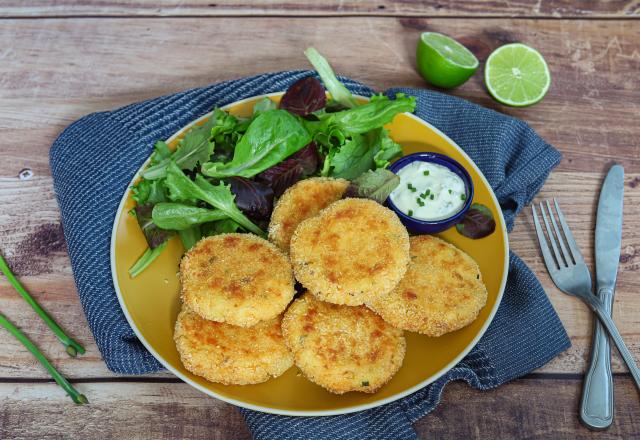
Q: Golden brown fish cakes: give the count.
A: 6